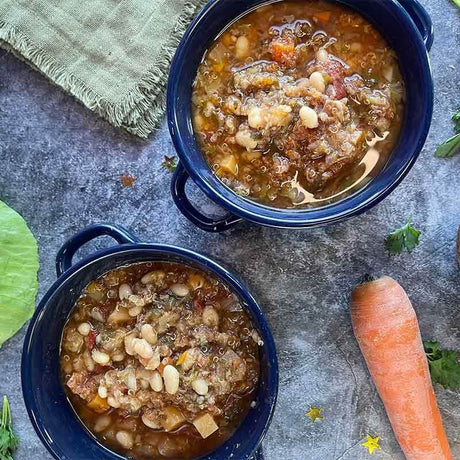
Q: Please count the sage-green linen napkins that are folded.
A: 1